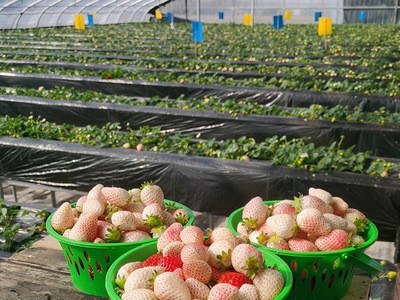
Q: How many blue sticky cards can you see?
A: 7